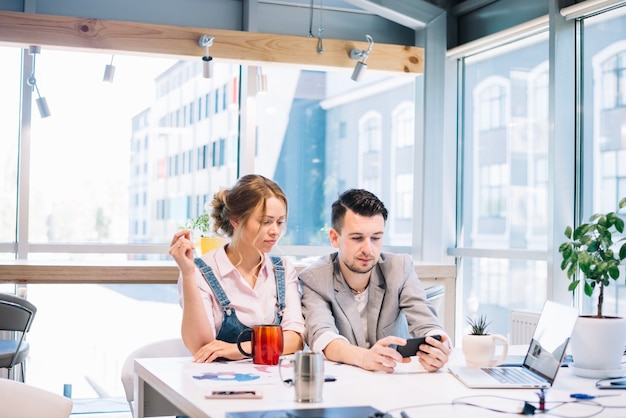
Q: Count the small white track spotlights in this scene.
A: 5